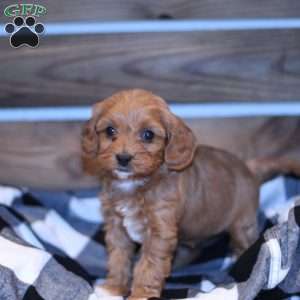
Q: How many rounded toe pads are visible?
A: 4